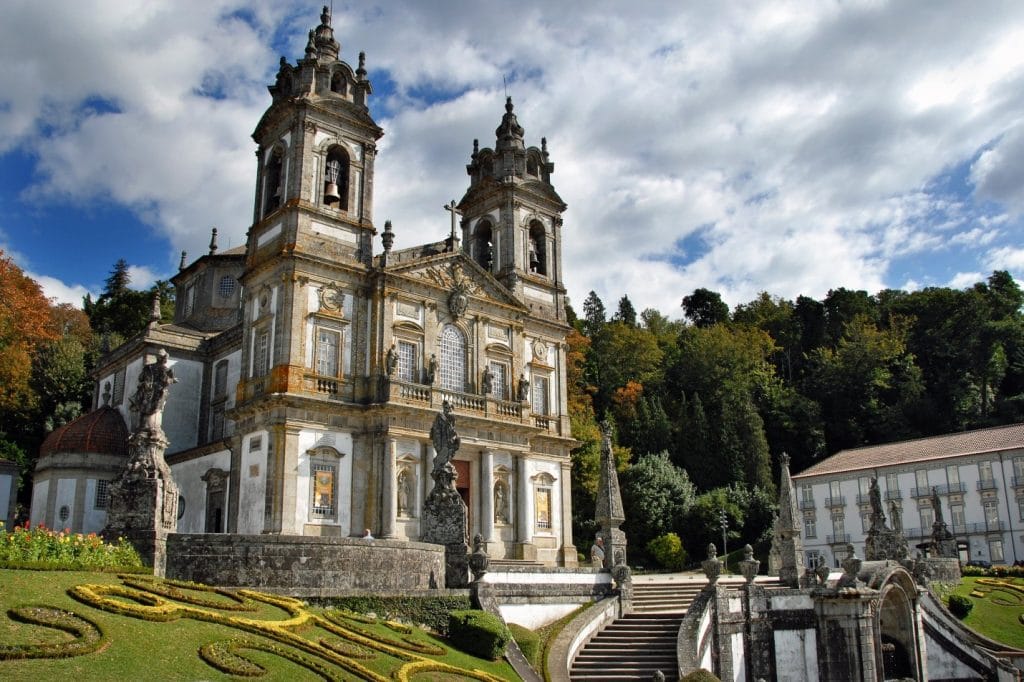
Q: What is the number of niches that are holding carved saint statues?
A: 2